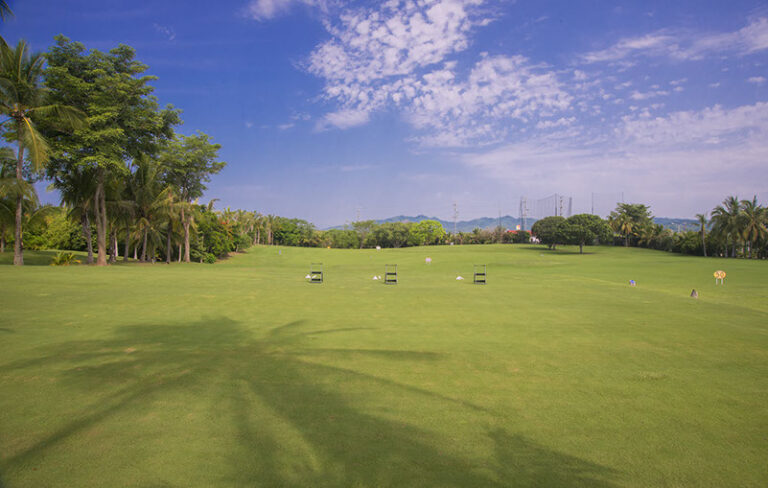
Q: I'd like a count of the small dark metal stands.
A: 3